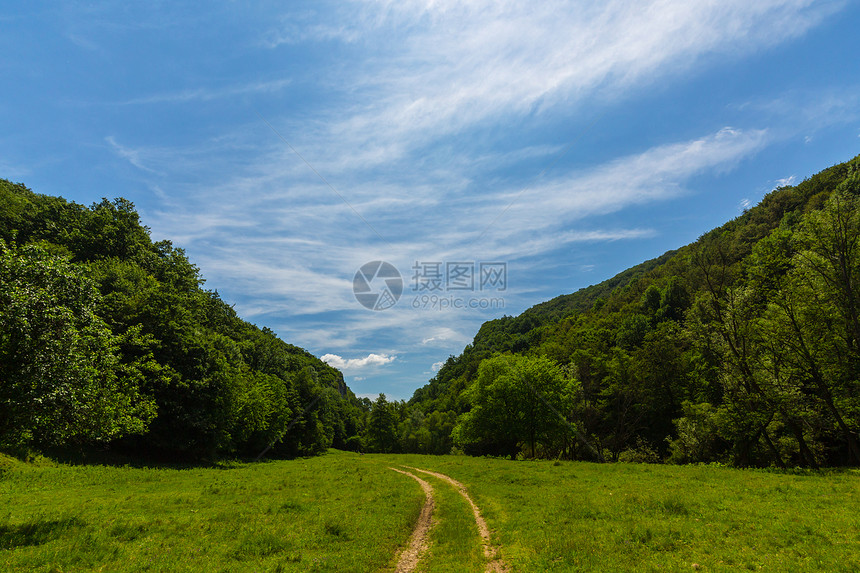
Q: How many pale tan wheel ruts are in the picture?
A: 2